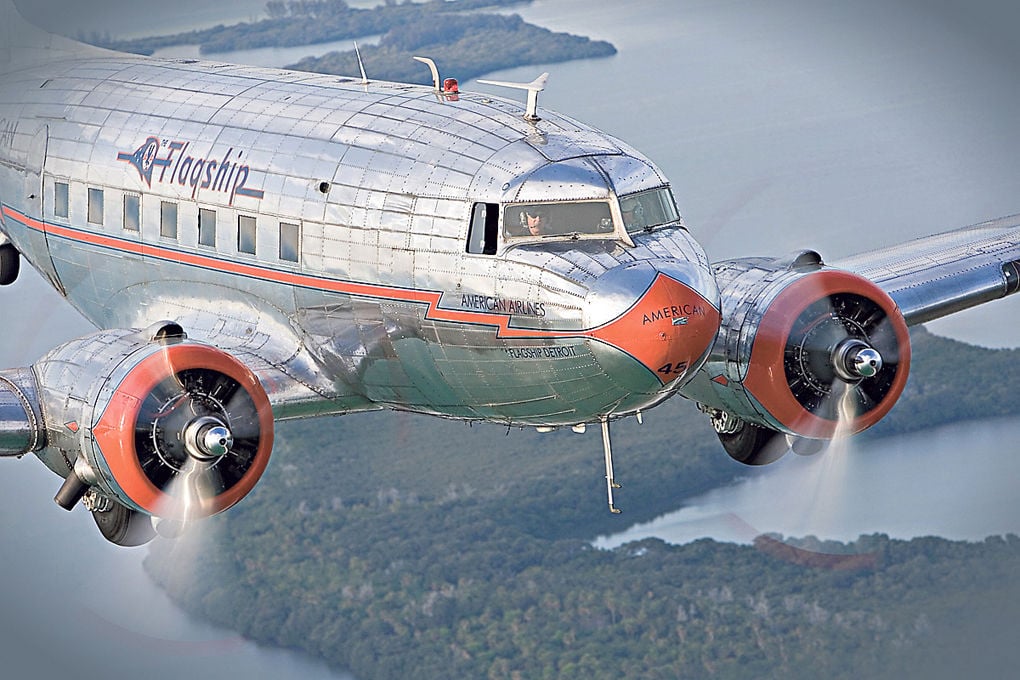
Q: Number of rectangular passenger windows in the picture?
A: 7